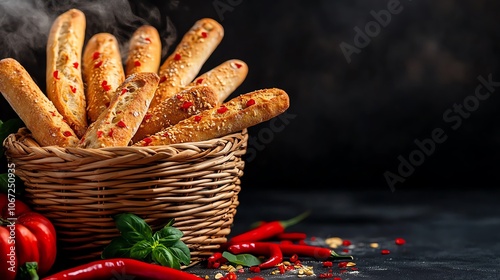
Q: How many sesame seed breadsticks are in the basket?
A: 9